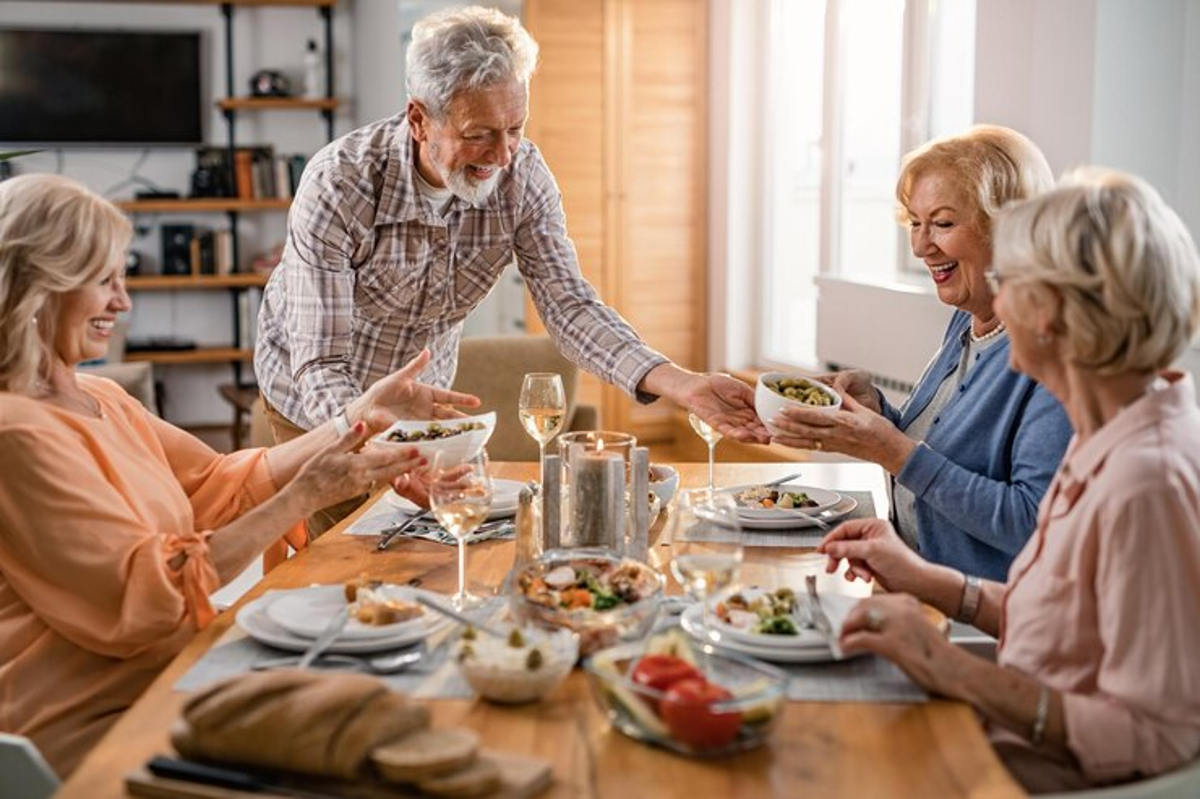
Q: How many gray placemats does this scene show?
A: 4